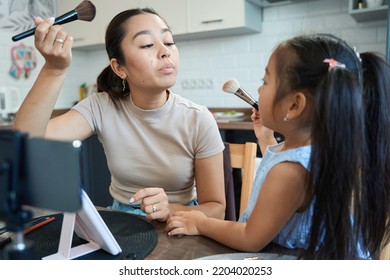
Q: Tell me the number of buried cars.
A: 0